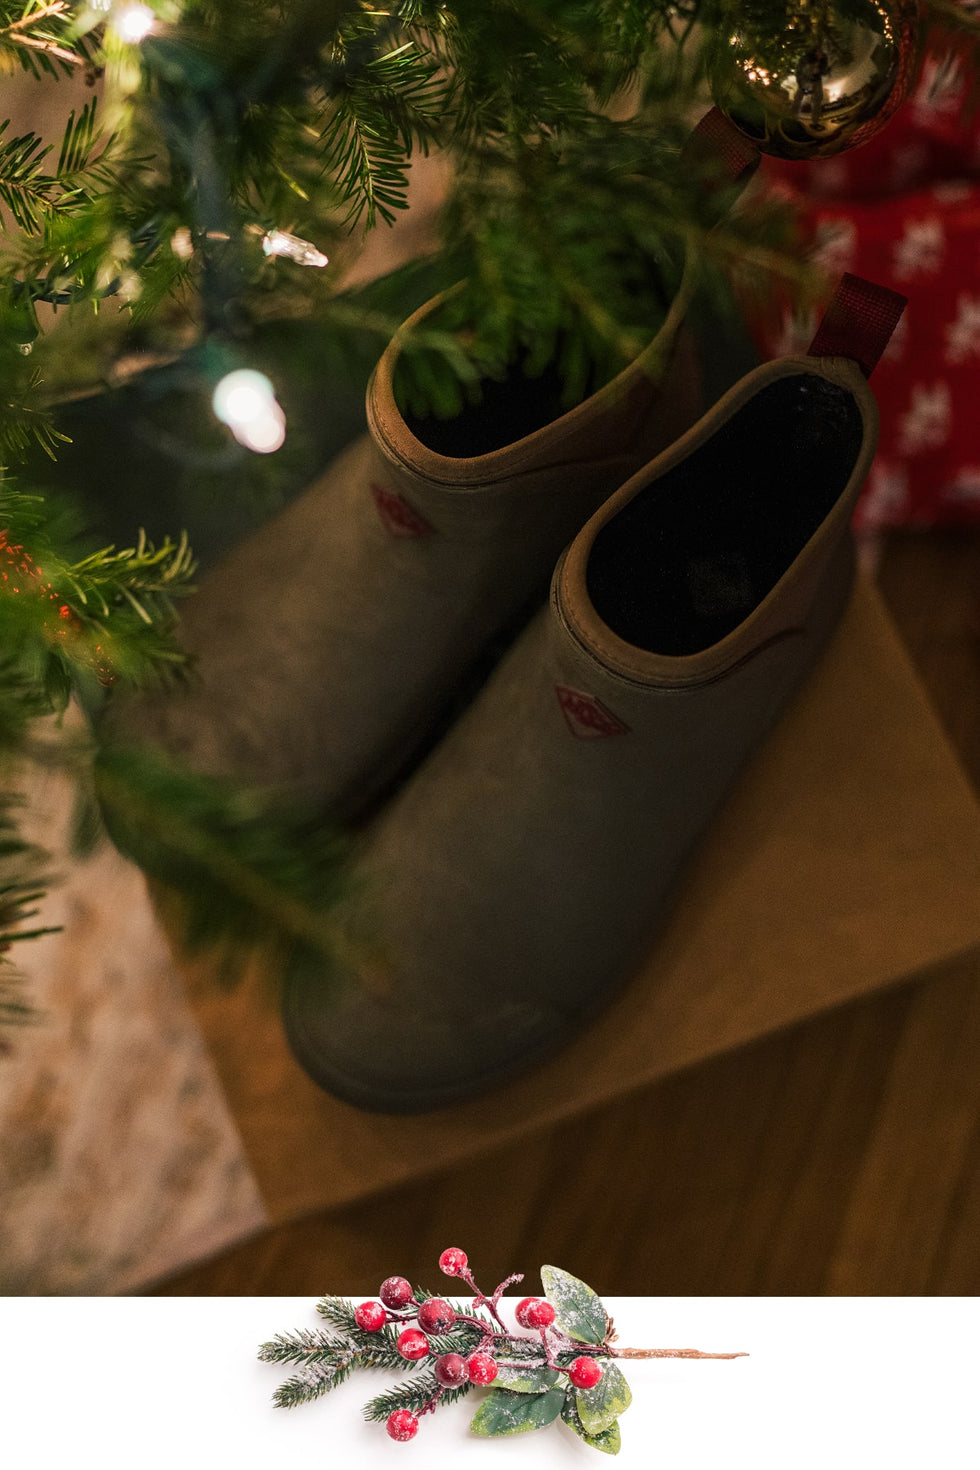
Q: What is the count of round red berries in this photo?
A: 11